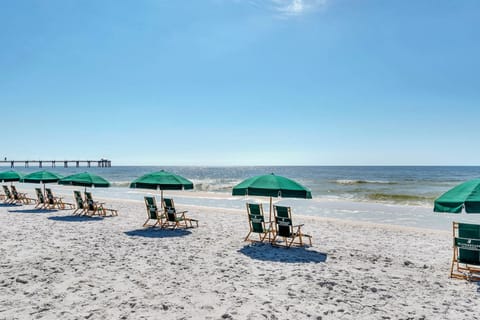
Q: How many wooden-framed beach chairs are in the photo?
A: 11